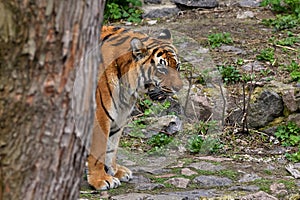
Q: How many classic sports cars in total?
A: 0